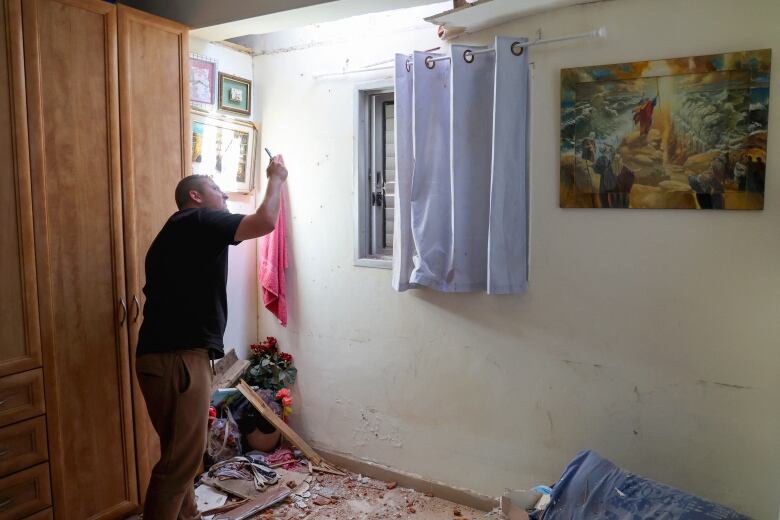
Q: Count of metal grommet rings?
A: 4